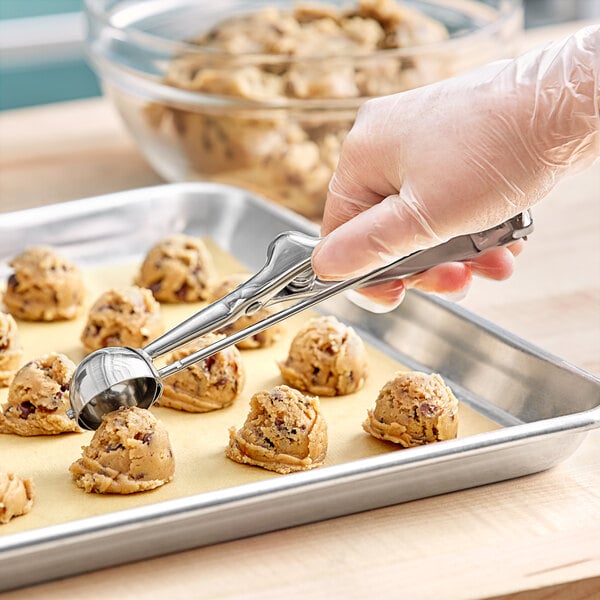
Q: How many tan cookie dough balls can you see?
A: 12